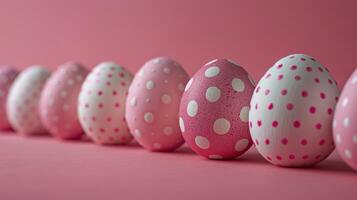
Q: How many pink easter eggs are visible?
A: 5